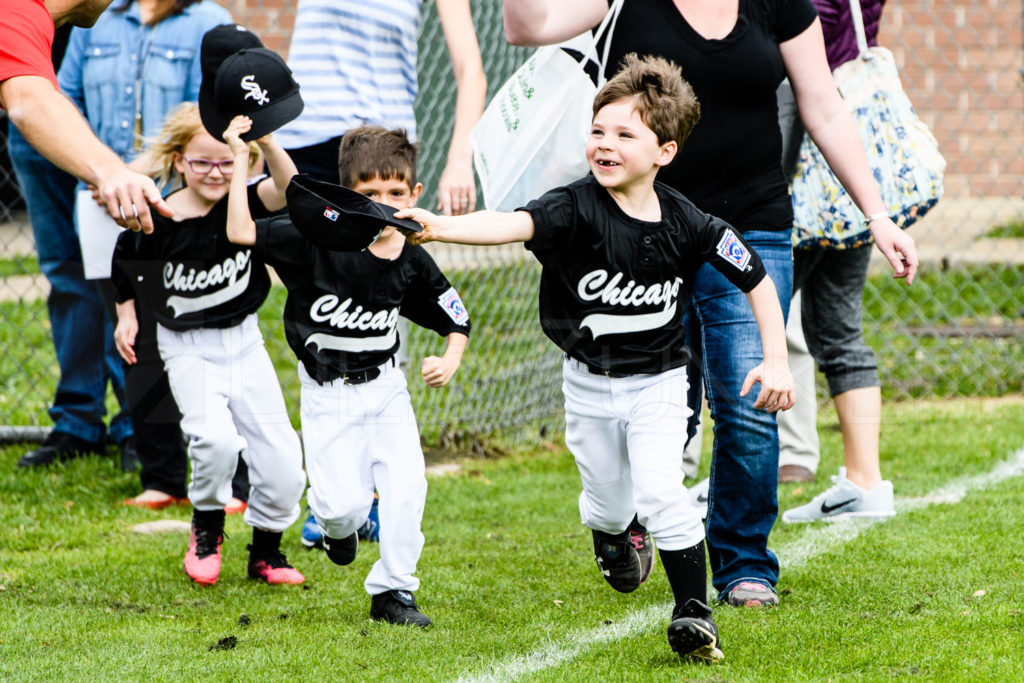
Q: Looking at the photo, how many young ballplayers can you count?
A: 3